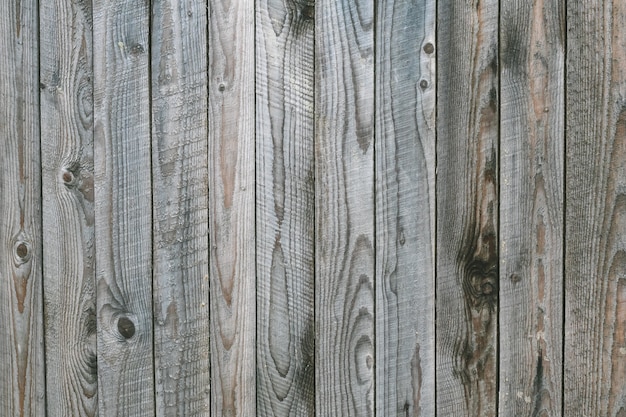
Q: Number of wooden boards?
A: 11